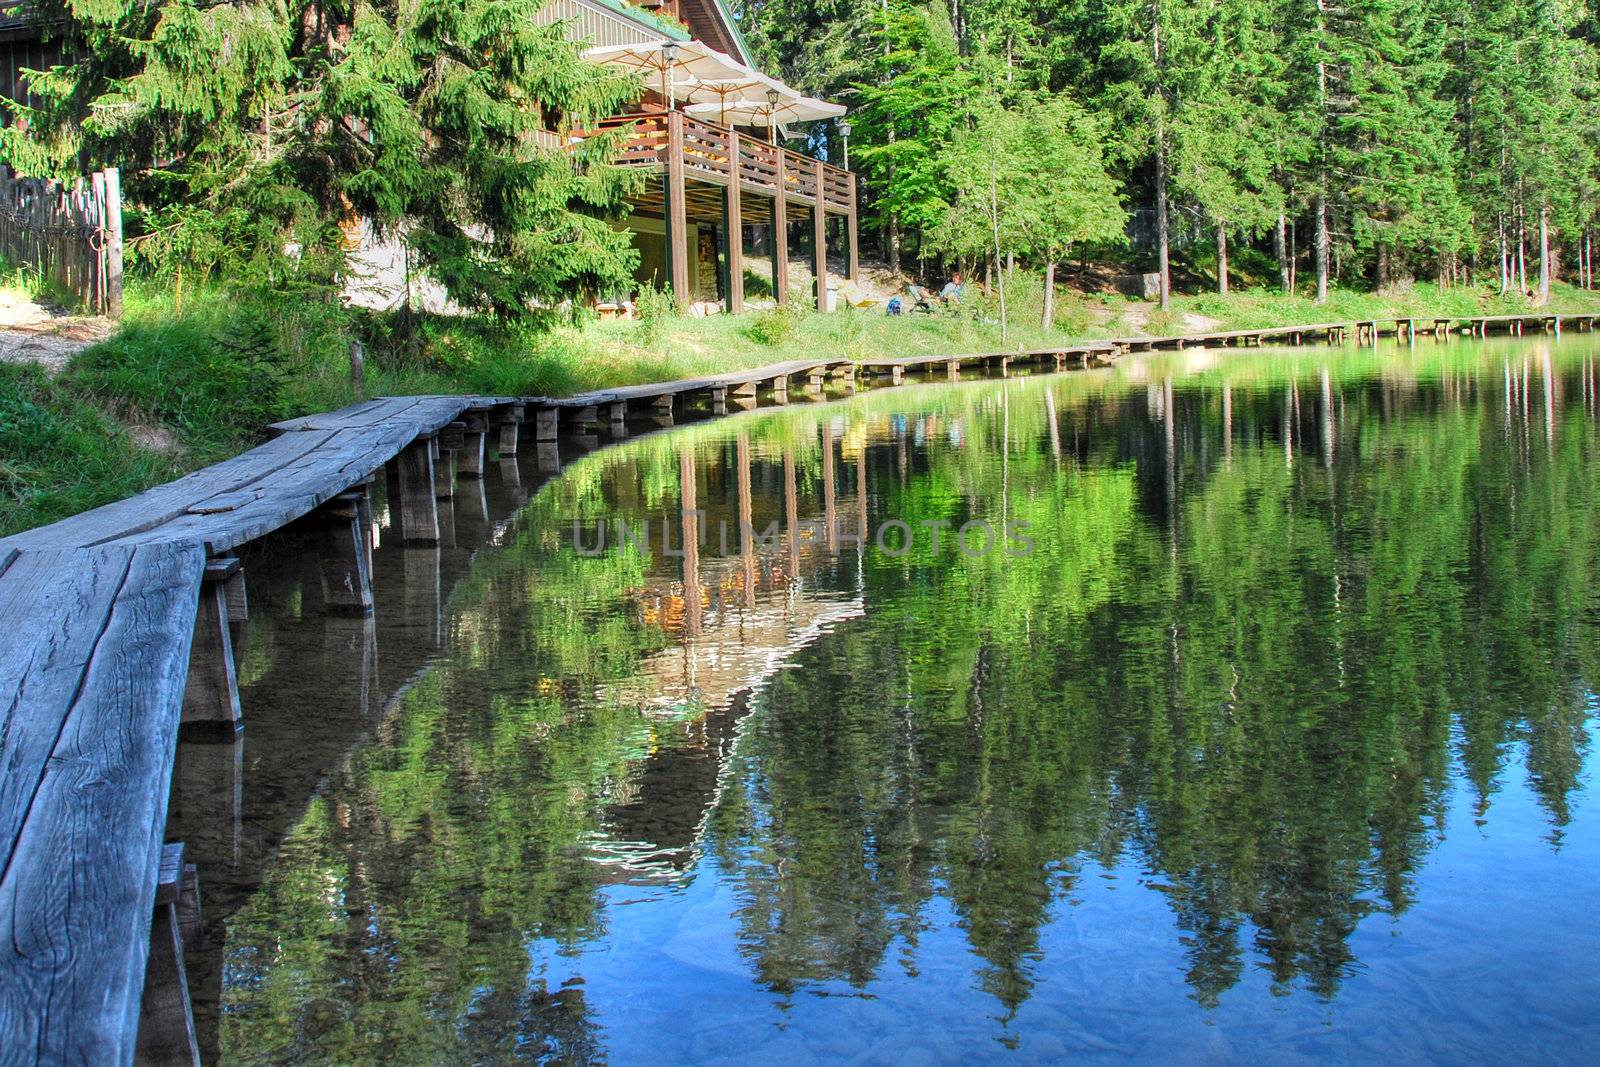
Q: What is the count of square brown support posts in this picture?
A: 5